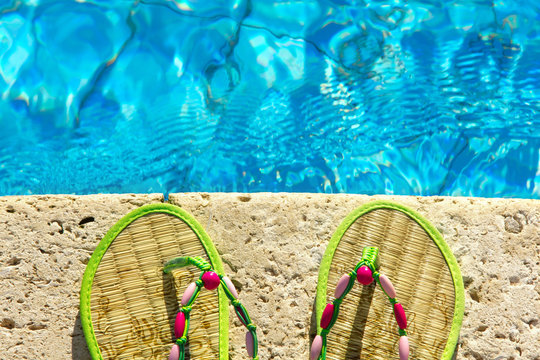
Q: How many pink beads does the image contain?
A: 14